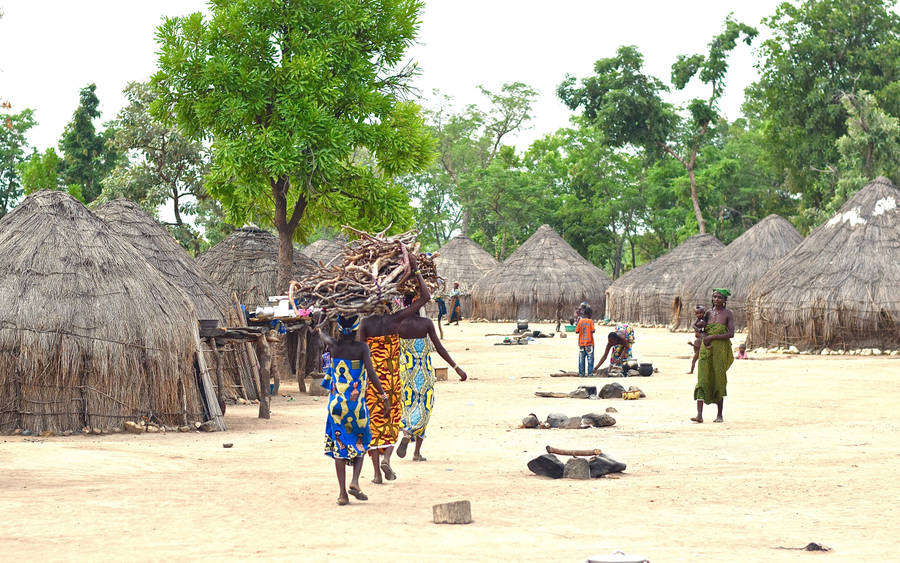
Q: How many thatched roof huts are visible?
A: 9